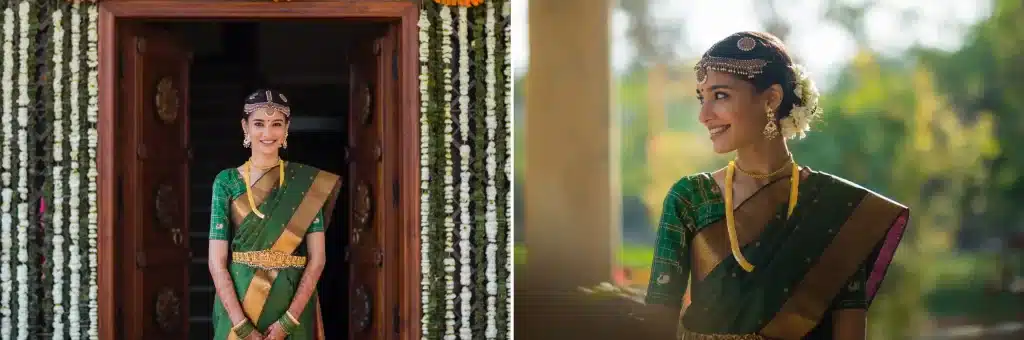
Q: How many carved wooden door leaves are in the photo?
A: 2